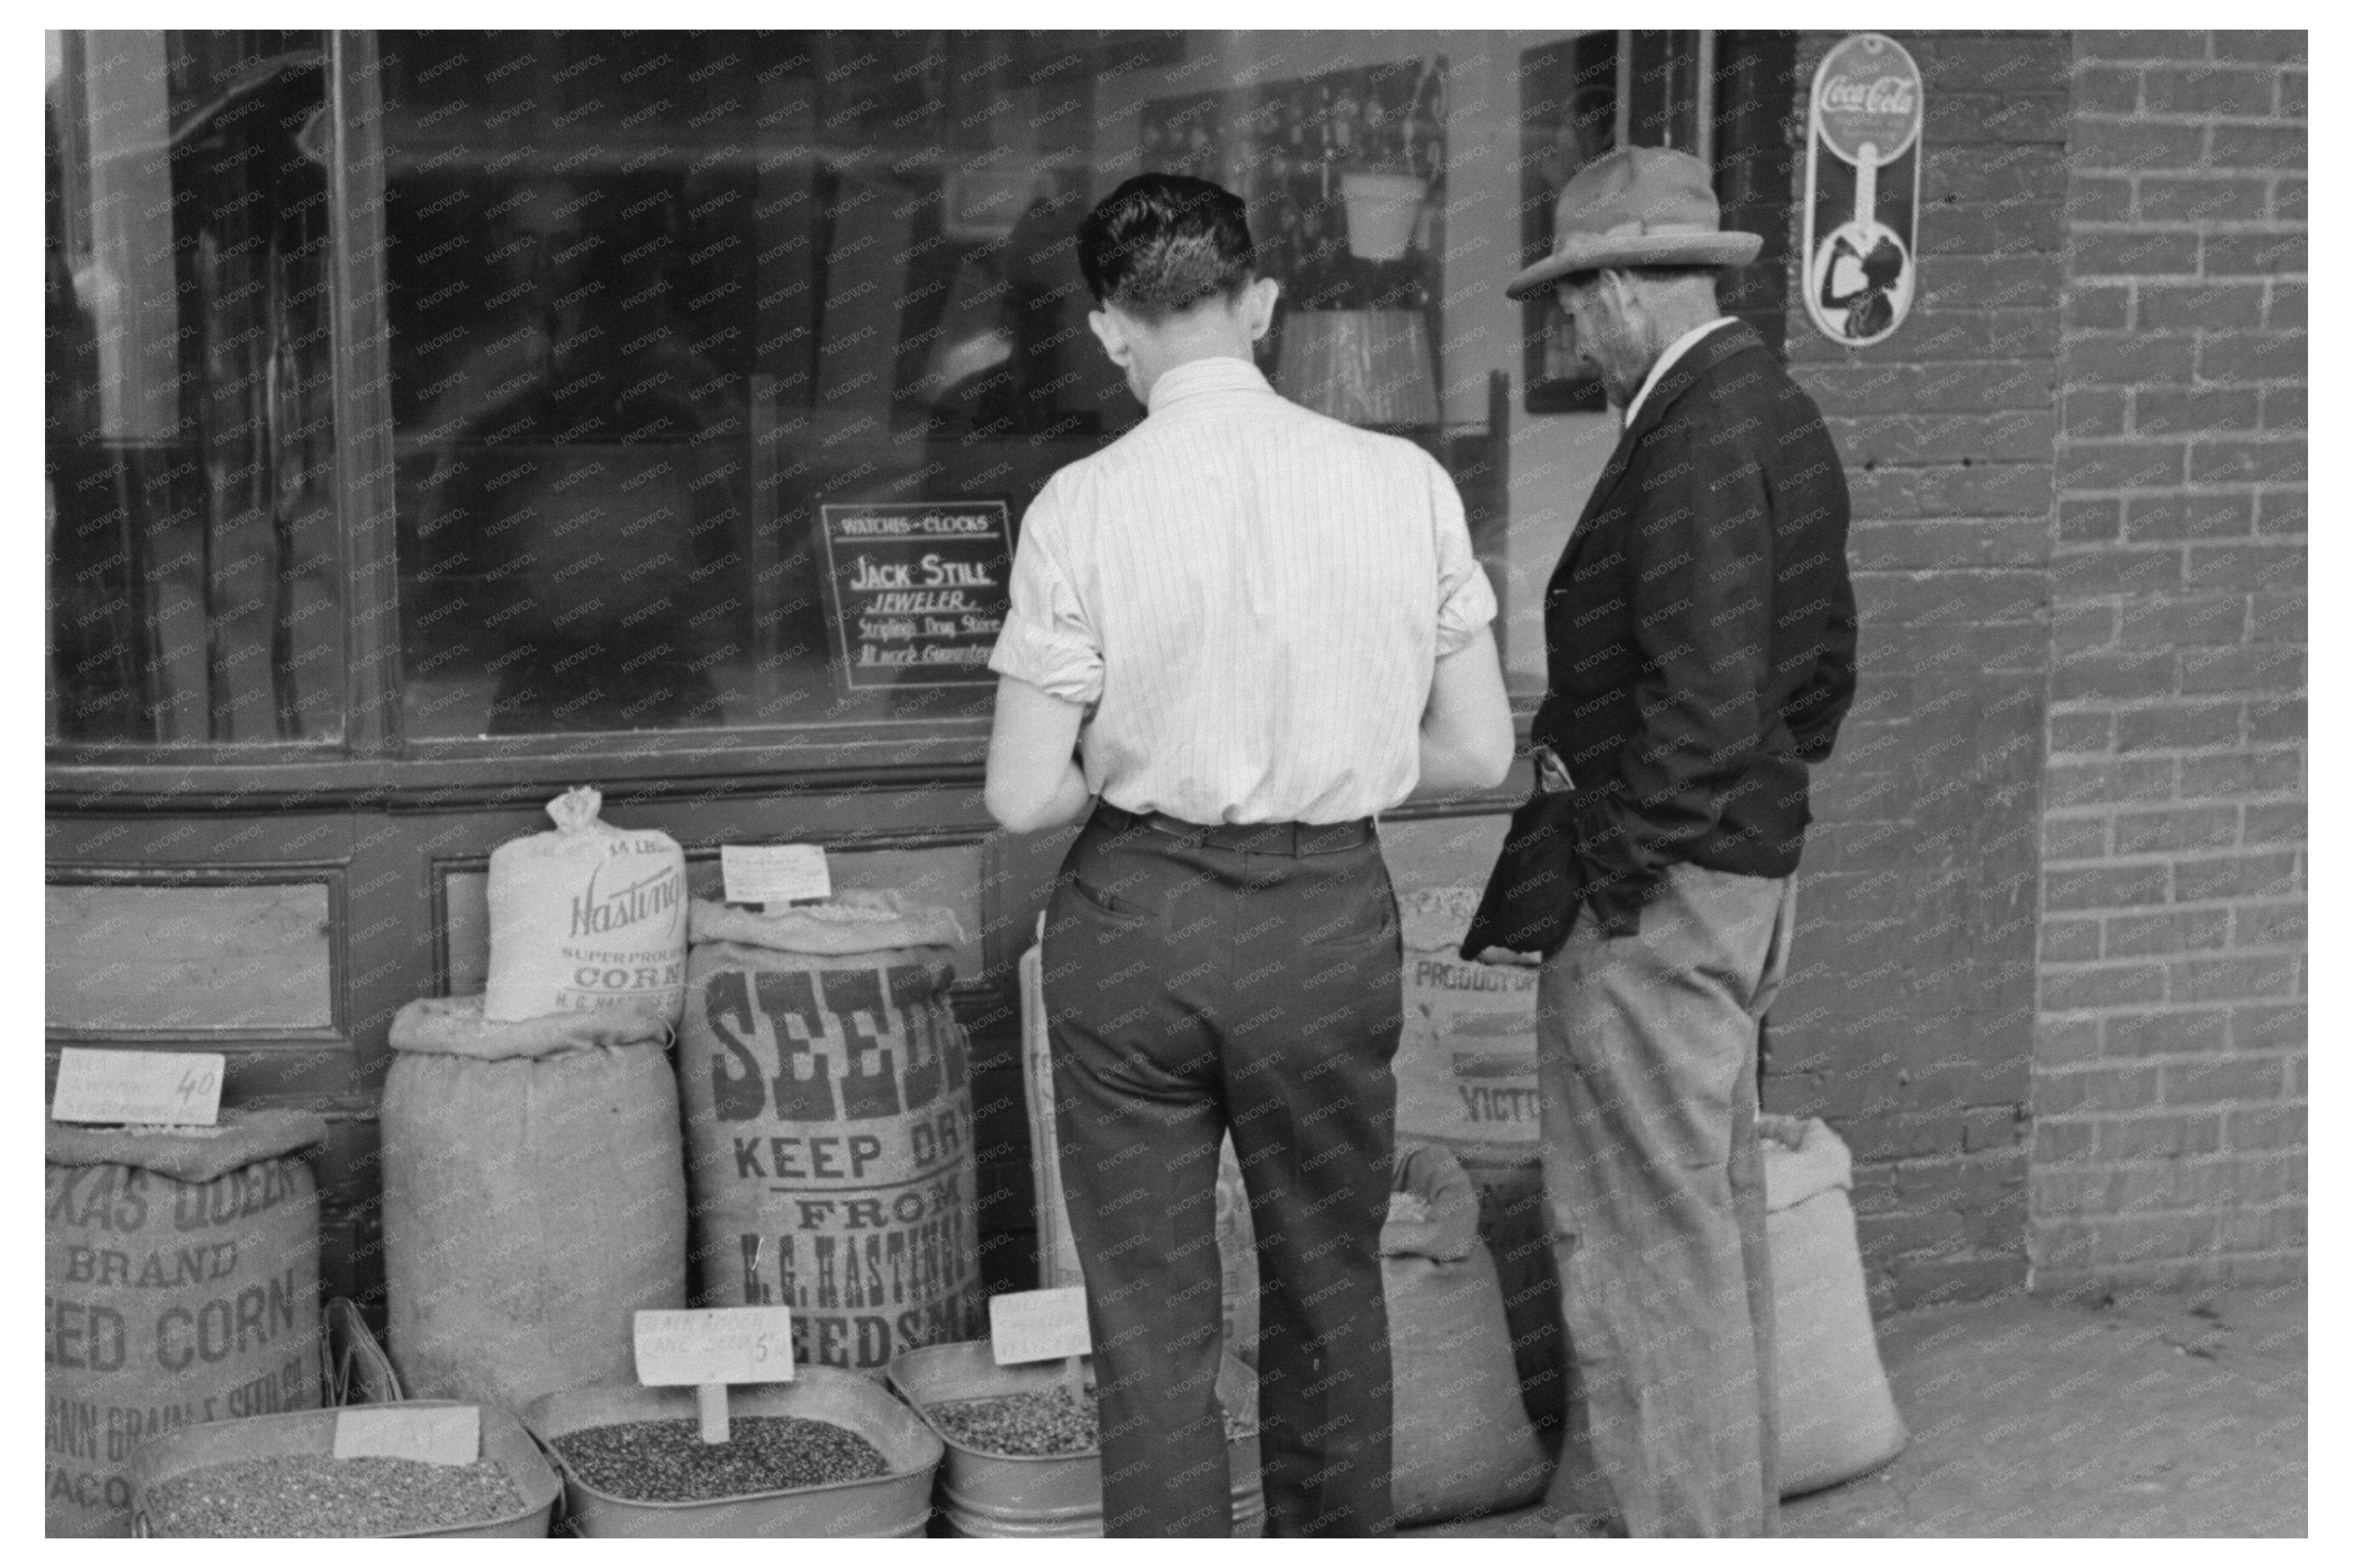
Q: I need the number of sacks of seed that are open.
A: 6